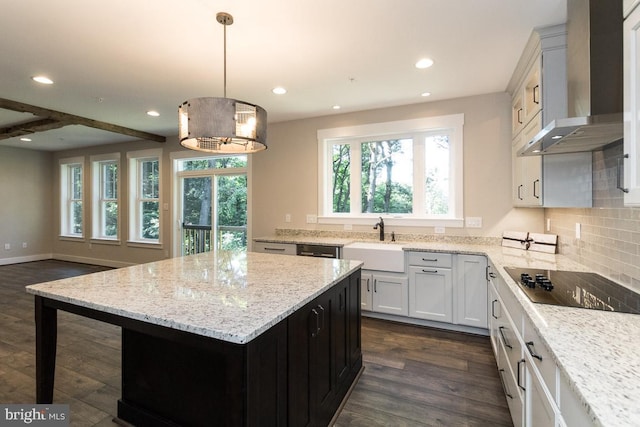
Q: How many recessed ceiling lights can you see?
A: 7